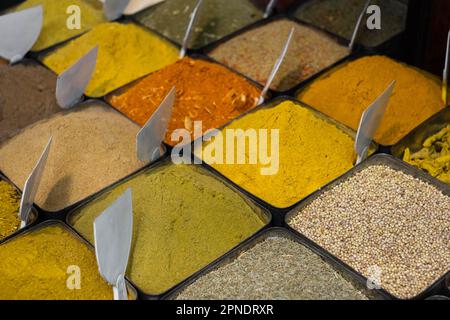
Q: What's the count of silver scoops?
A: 12